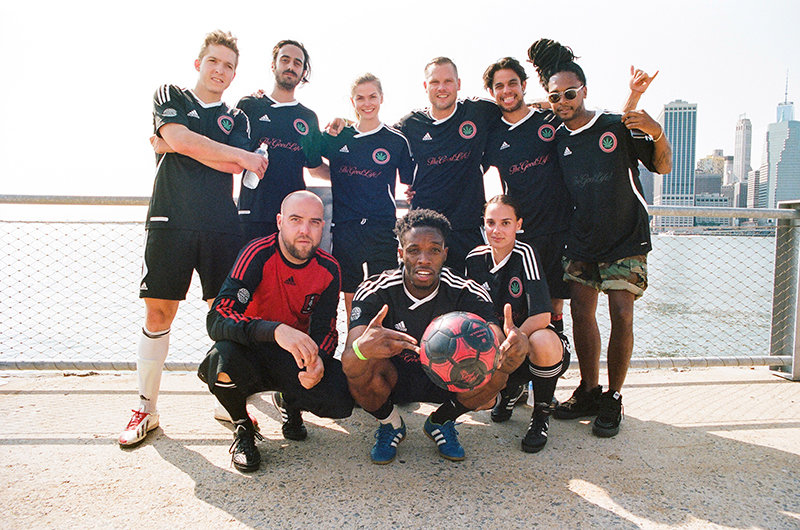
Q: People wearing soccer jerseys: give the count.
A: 9